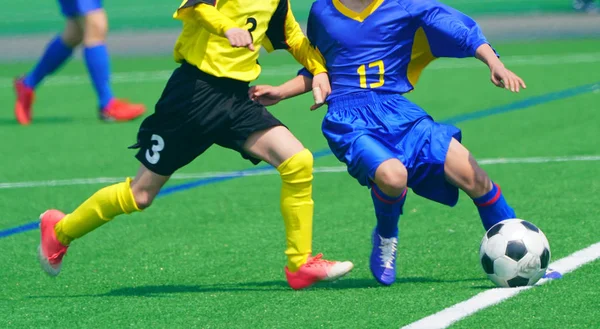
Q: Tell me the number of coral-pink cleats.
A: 2